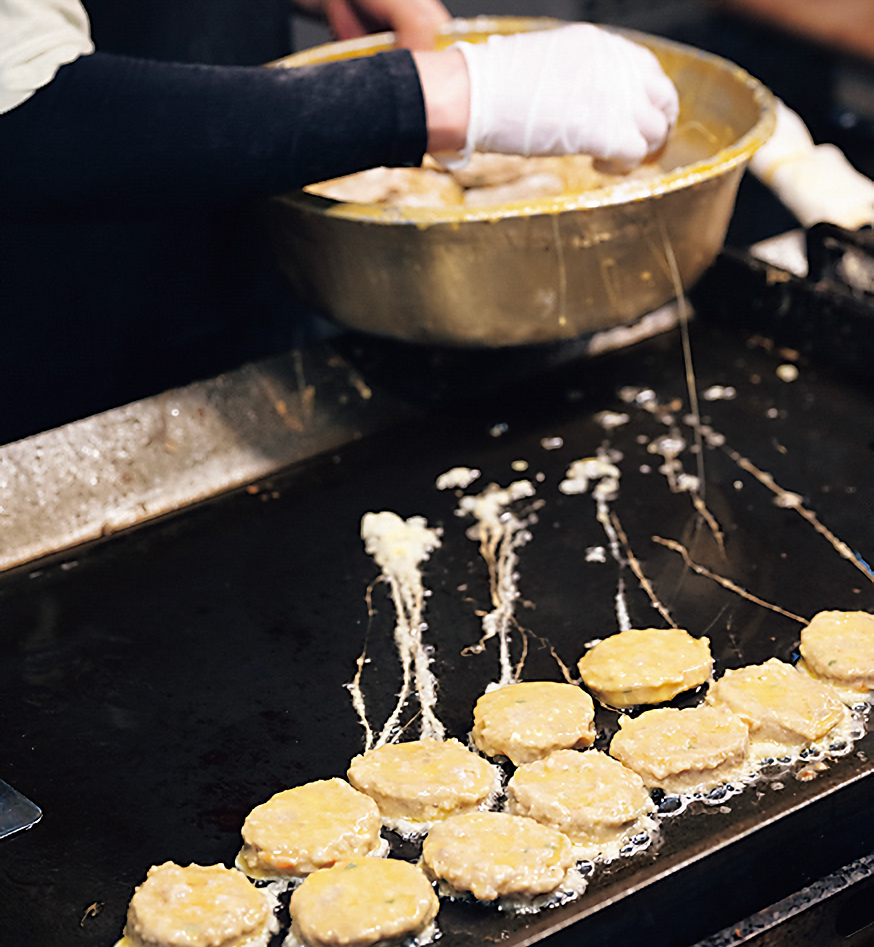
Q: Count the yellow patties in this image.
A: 11